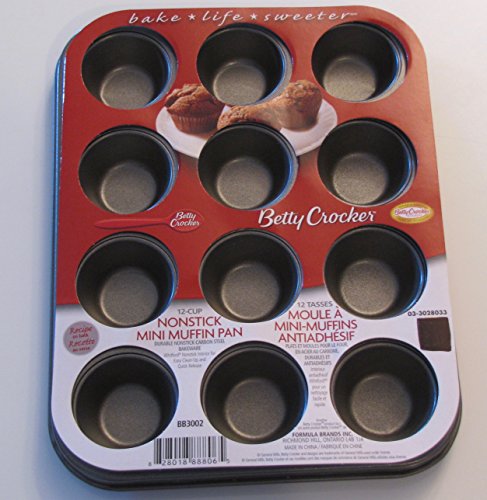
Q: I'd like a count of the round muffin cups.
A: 12